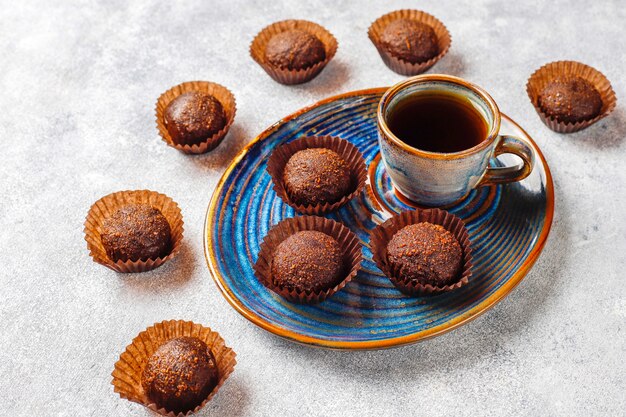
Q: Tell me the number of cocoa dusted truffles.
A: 9